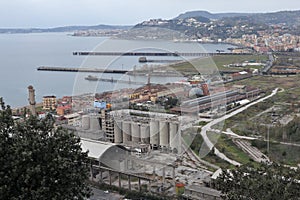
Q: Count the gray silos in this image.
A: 9